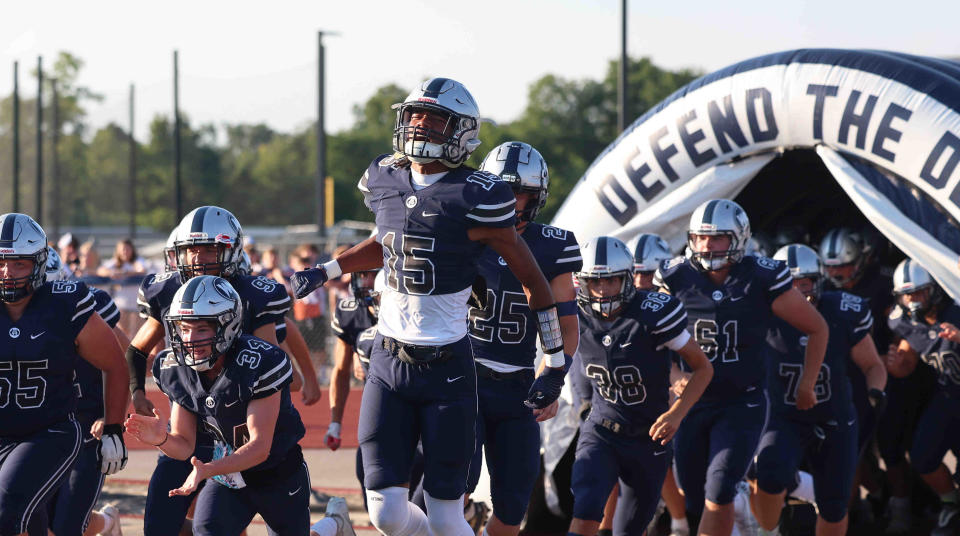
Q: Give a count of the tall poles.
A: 7